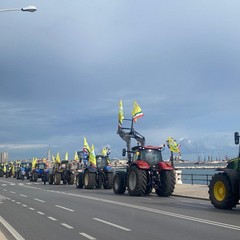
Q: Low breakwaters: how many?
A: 1